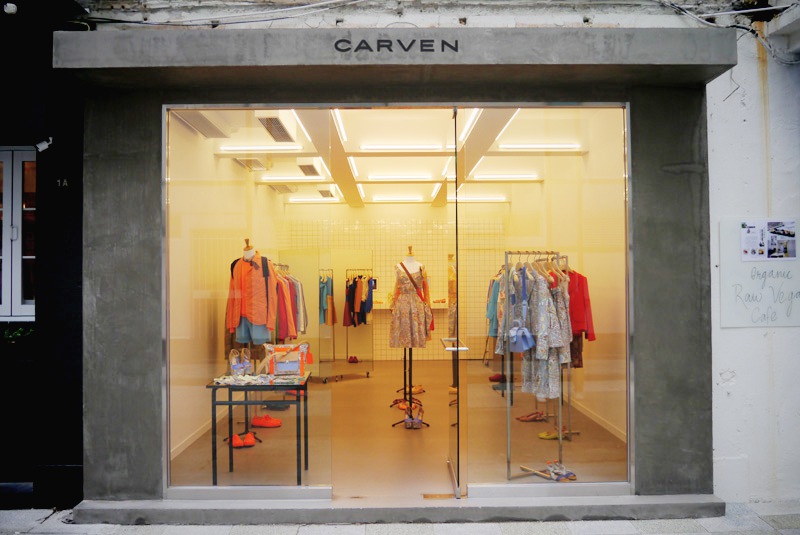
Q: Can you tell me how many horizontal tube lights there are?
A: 9